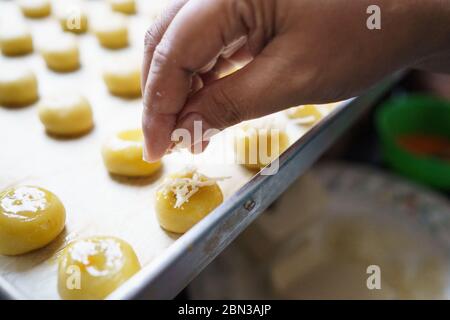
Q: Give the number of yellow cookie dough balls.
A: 15